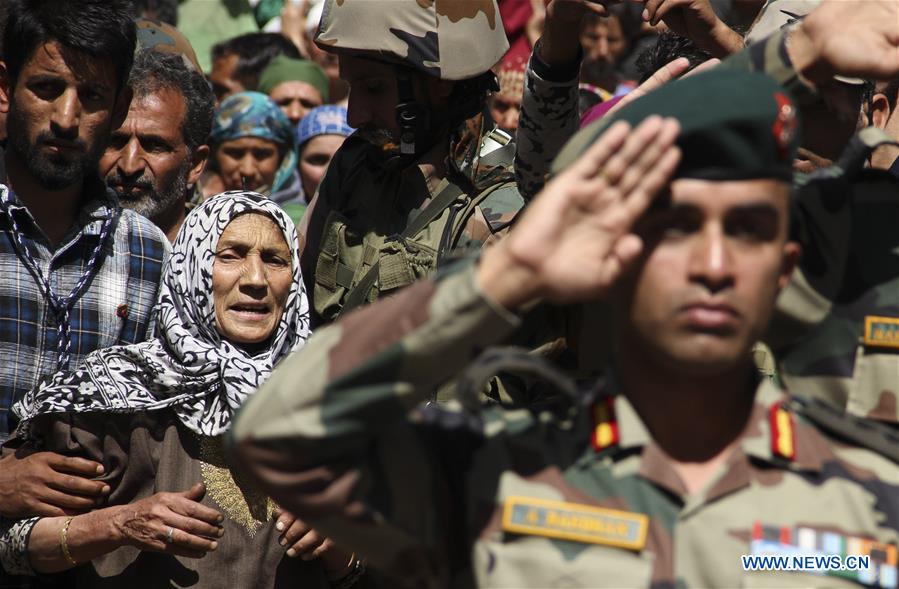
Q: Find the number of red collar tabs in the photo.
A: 2